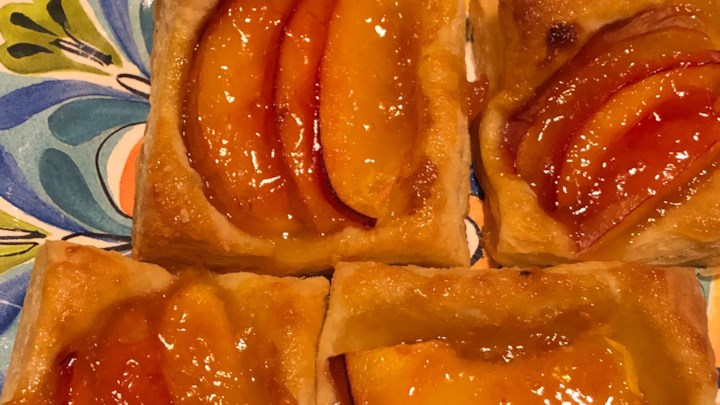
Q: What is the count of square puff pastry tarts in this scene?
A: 4